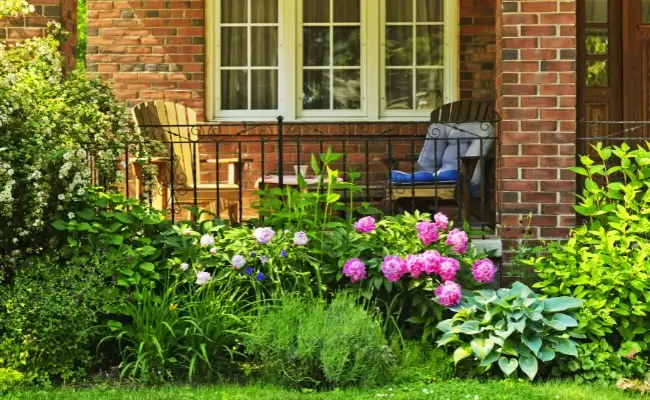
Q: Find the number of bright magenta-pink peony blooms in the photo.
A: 11